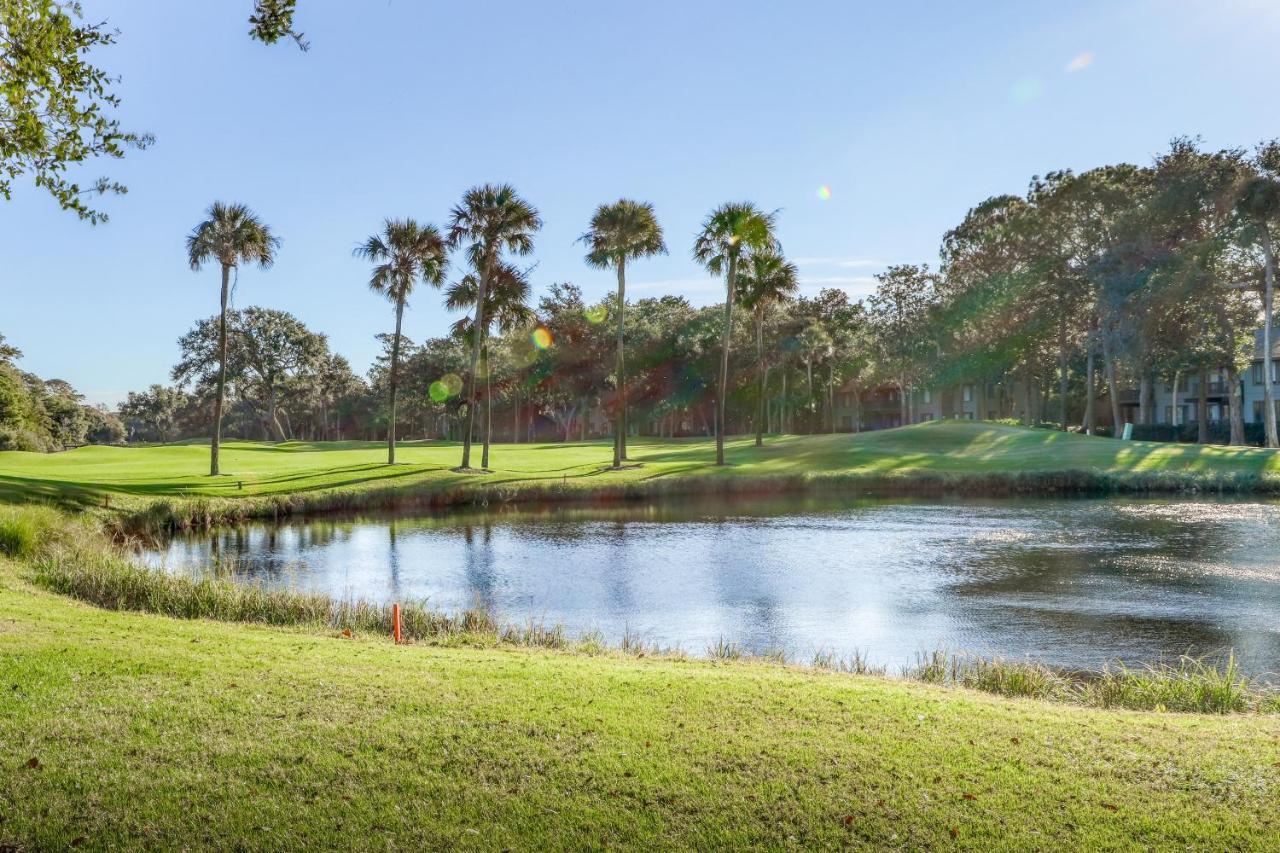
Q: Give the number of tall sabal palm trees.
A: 7